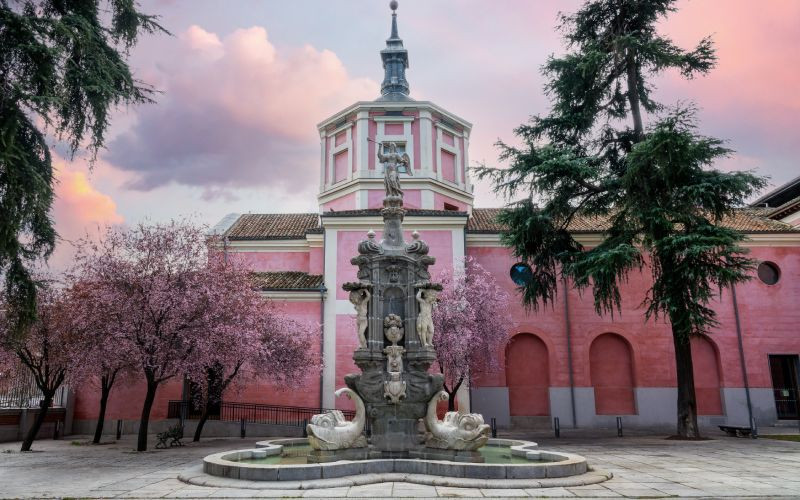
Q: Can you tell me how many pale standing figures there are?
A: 3